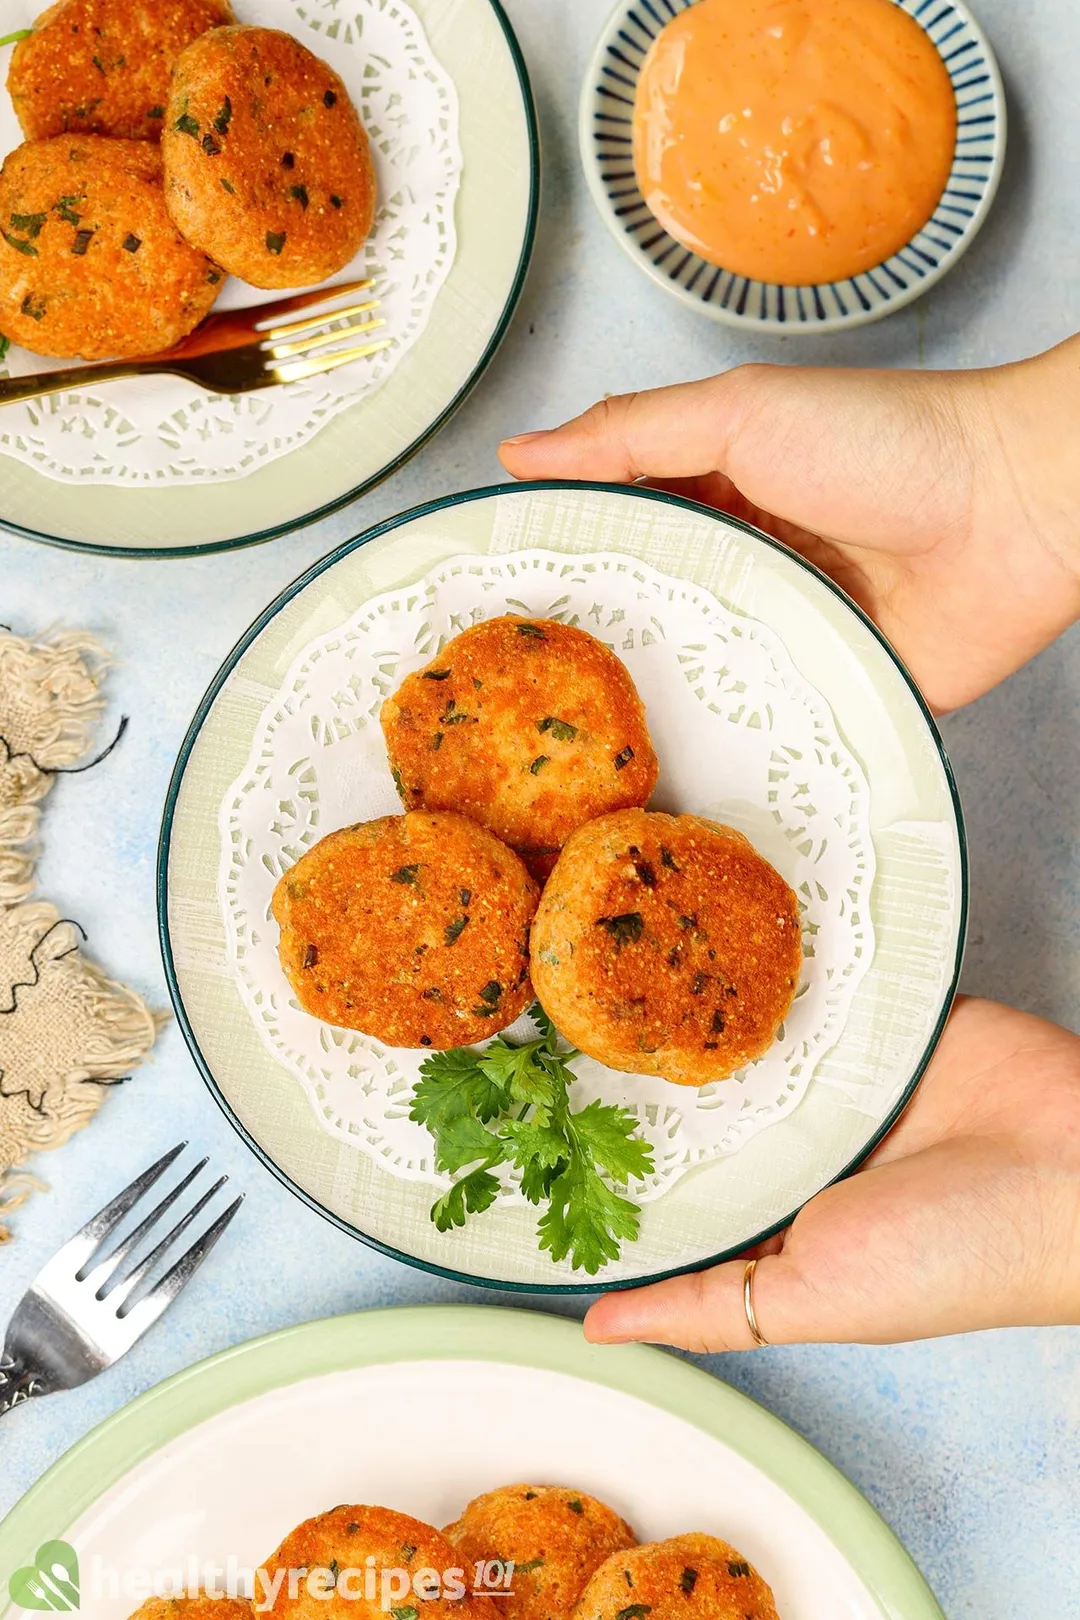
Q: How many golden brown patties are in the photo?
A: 10